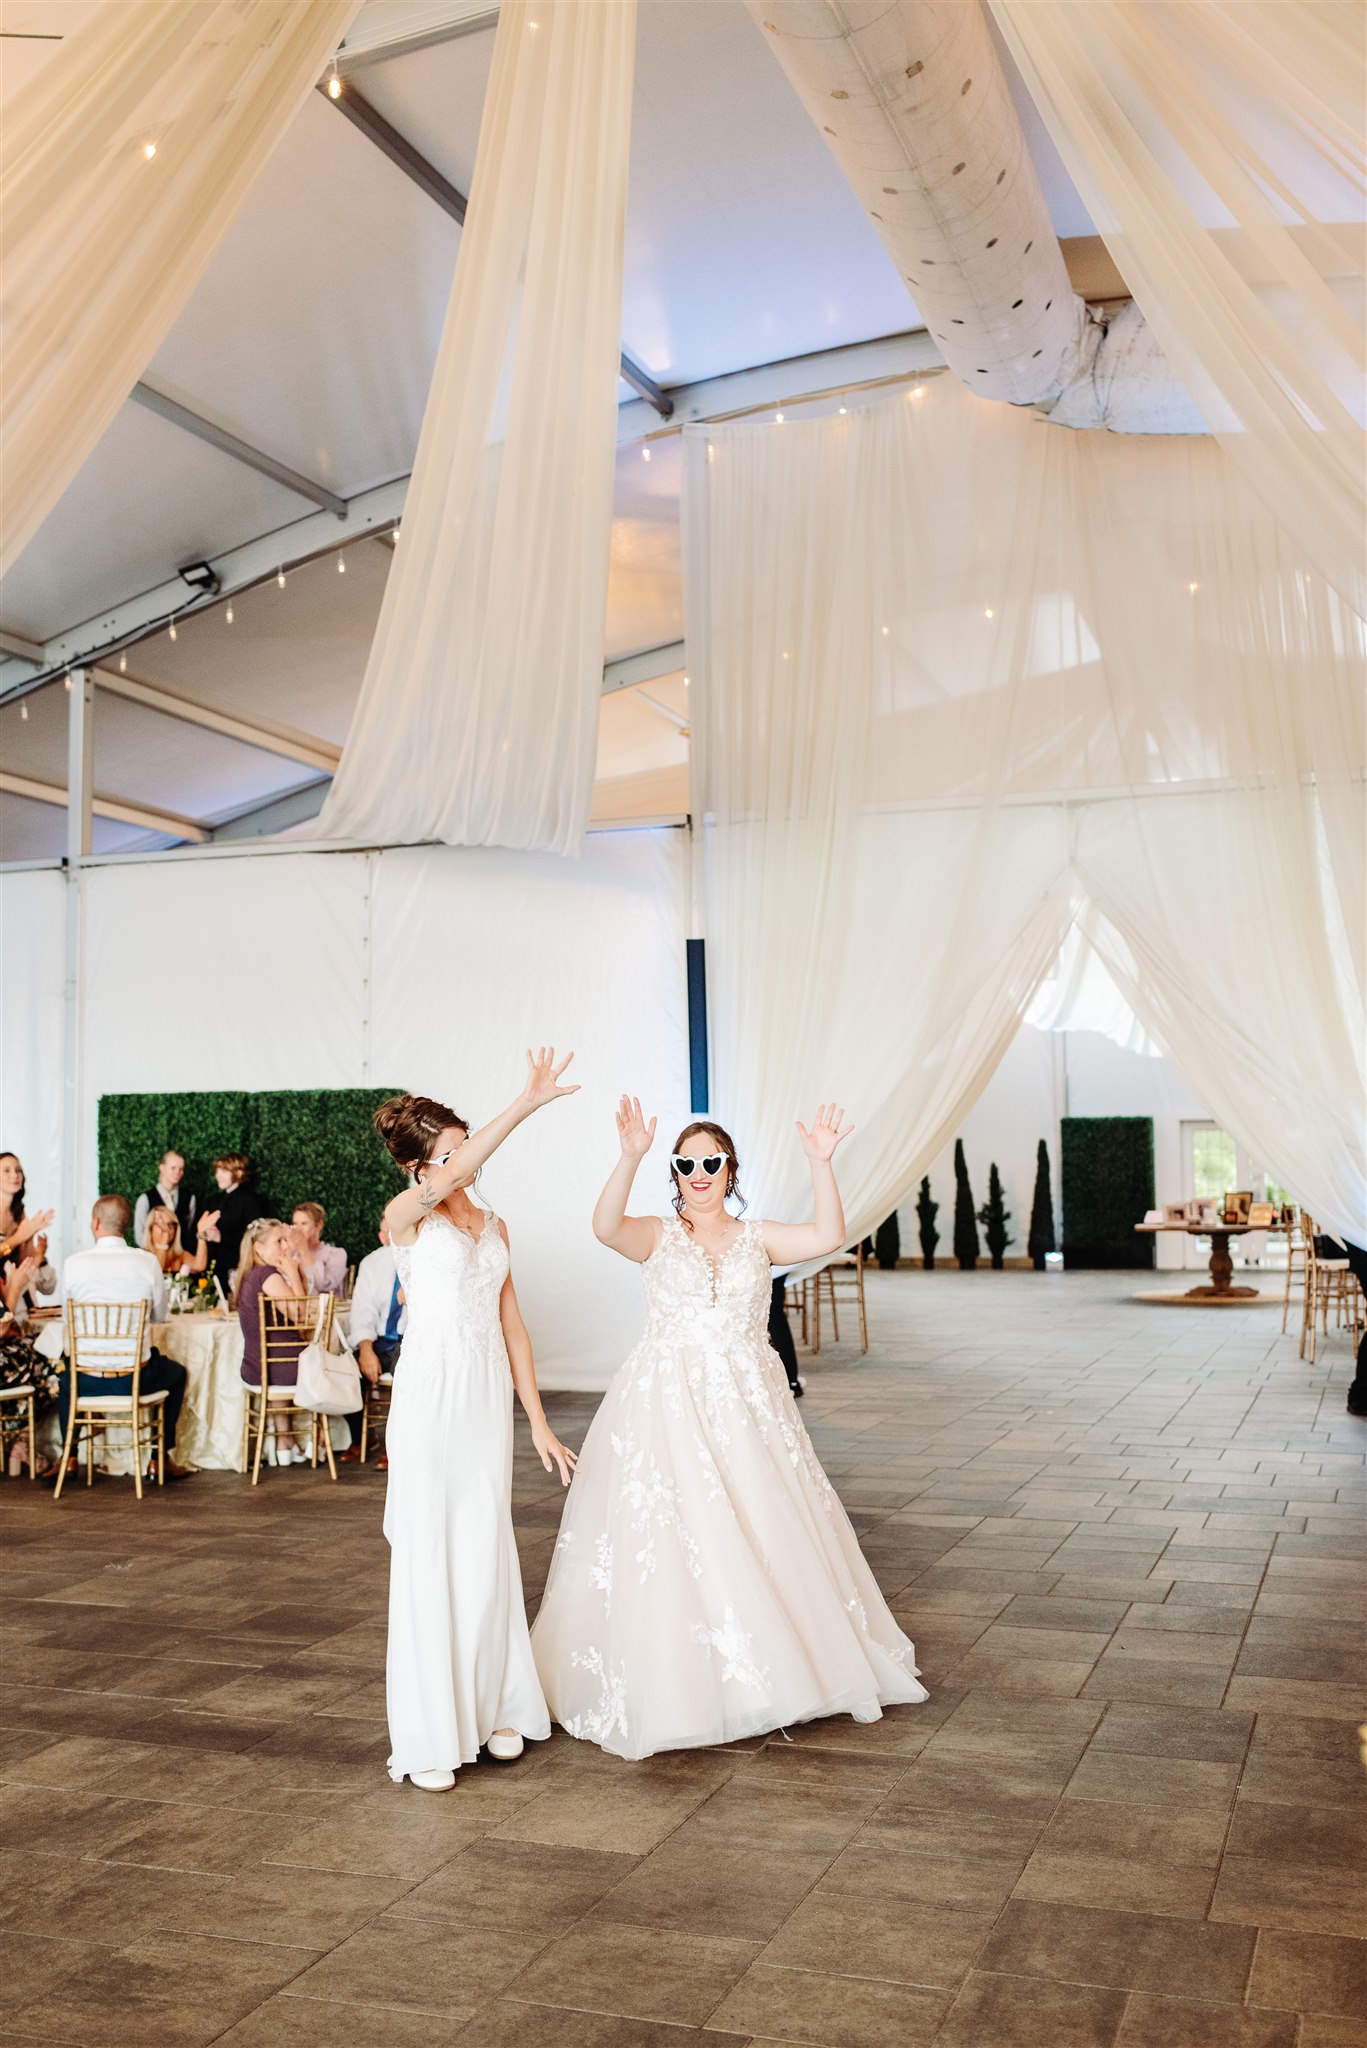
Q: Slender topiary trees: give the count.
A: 5